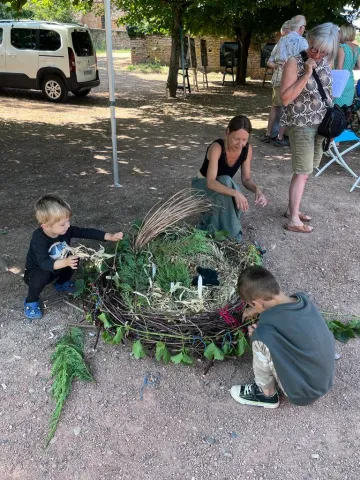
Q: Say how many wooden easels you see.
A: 5